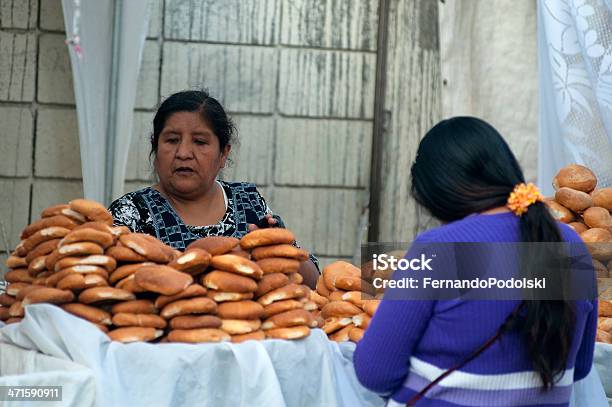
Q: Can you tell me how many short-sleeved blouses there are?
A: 1